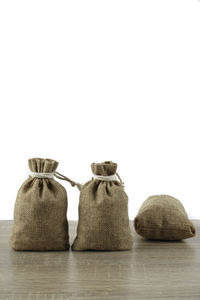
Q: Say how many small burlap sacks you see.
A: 3